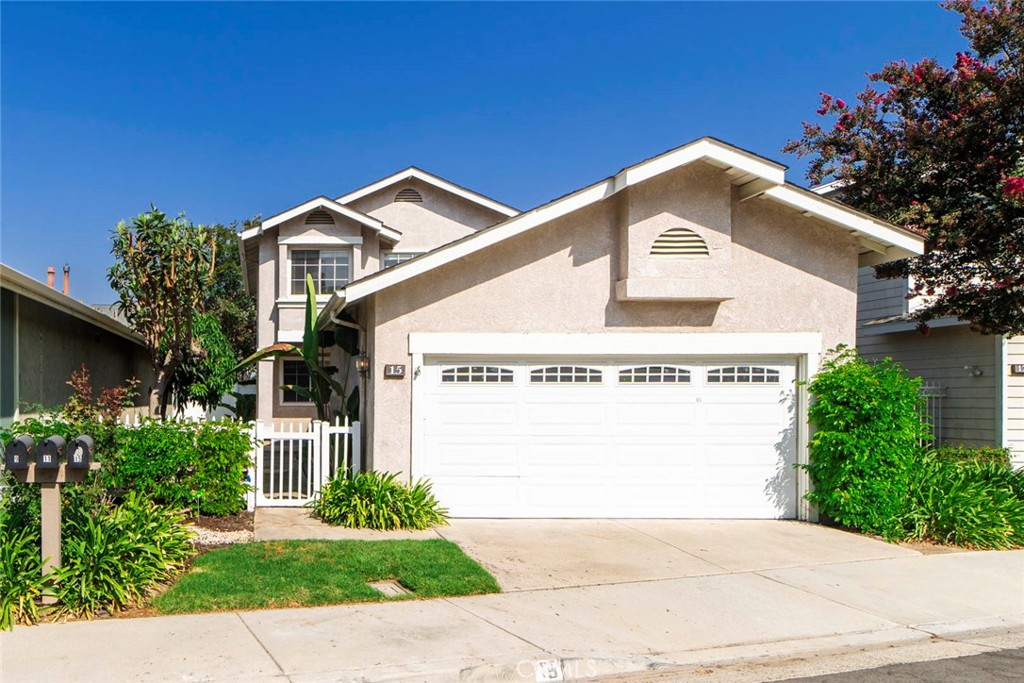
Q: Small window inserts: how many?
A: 4